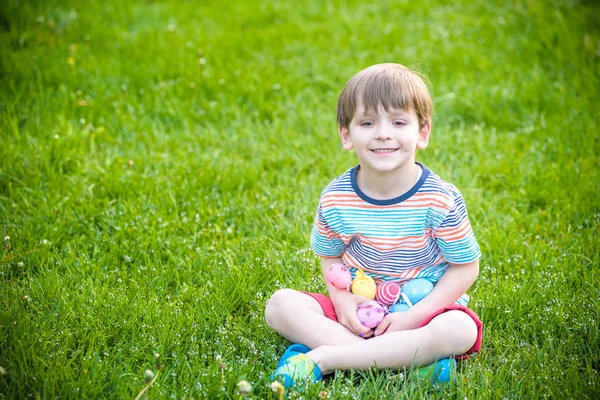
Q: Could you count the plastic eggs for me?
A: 6